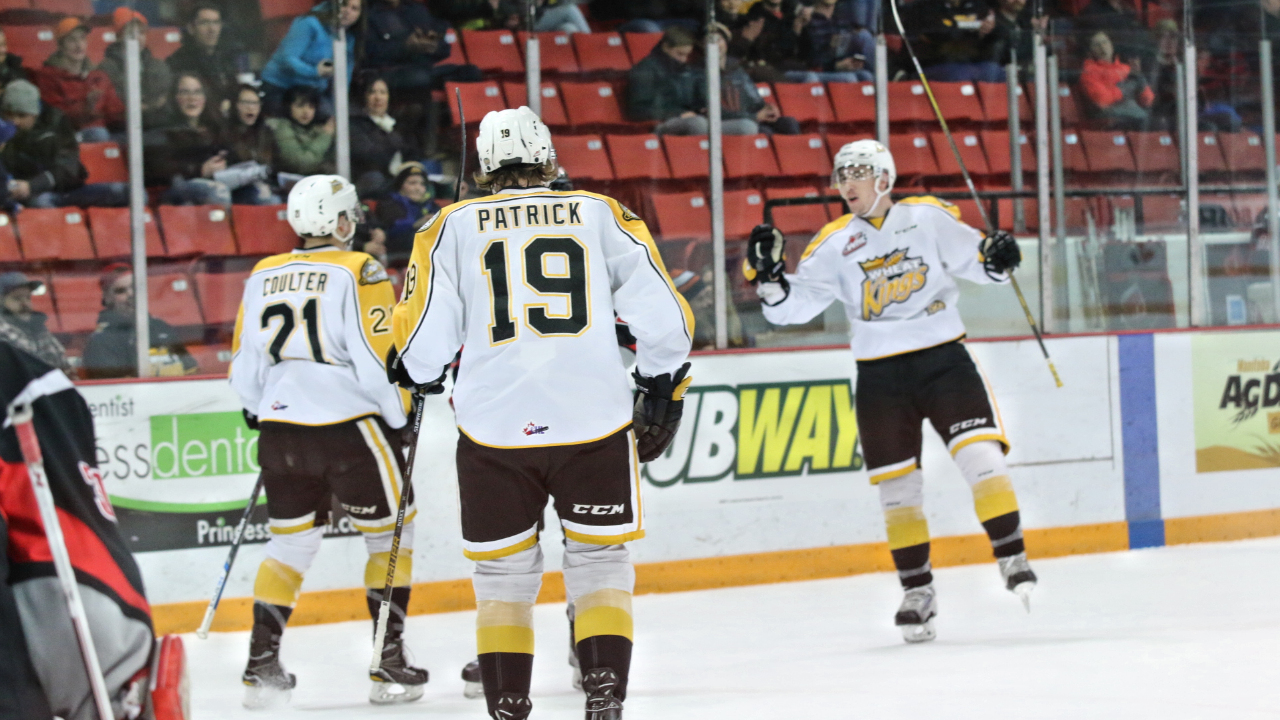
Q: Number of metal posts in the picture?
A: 11